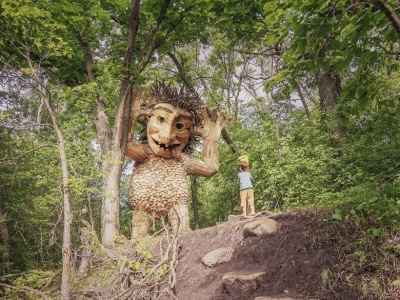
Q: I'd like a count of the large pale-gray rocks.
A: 3